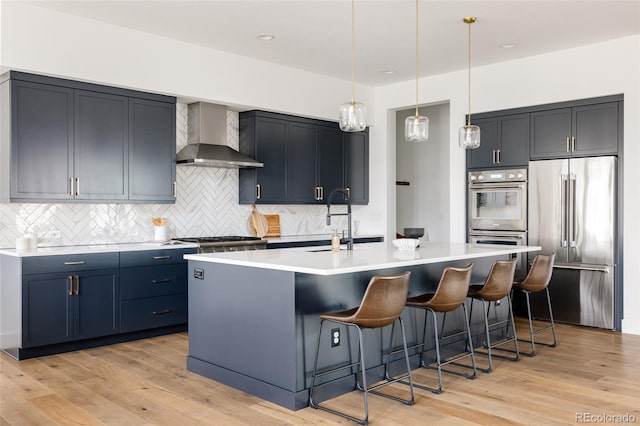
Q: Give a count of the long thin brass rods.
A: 3